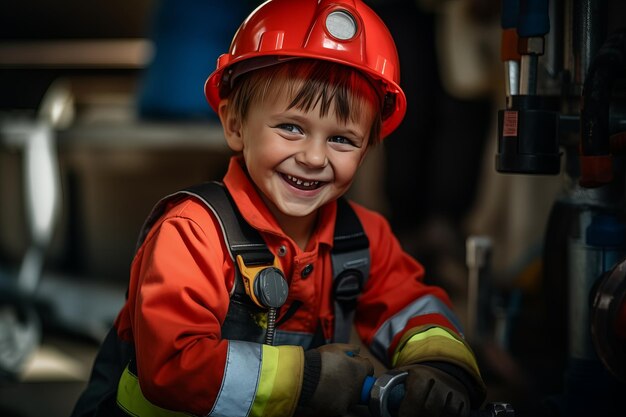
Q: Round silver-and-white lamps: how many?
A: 1